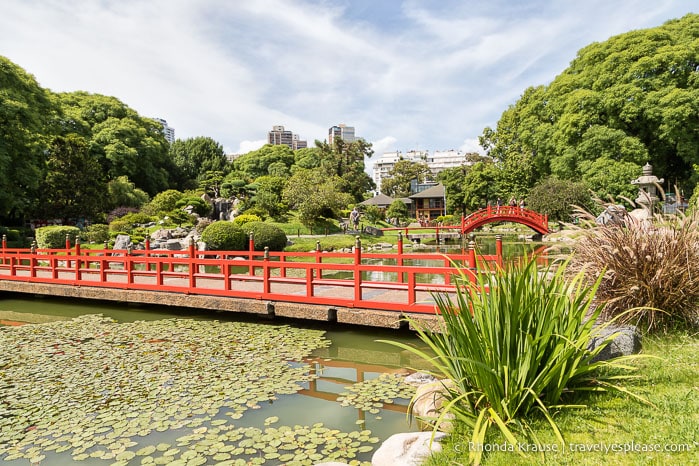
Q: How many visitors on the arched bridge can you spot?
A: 3